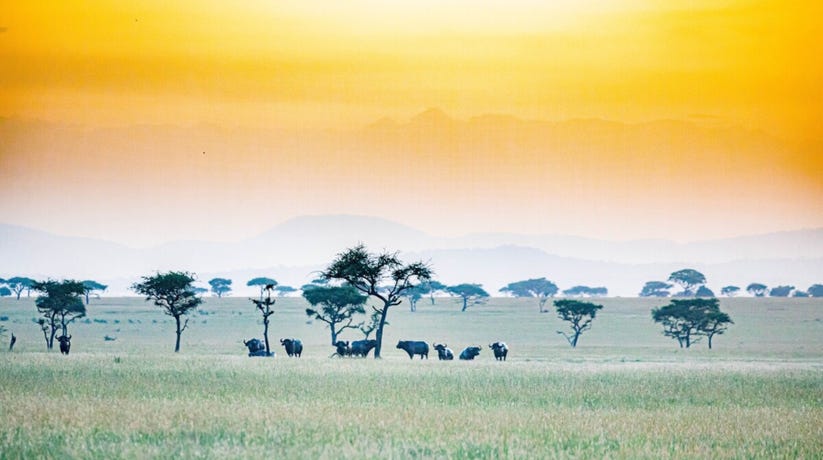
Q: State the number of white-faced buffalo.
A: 0